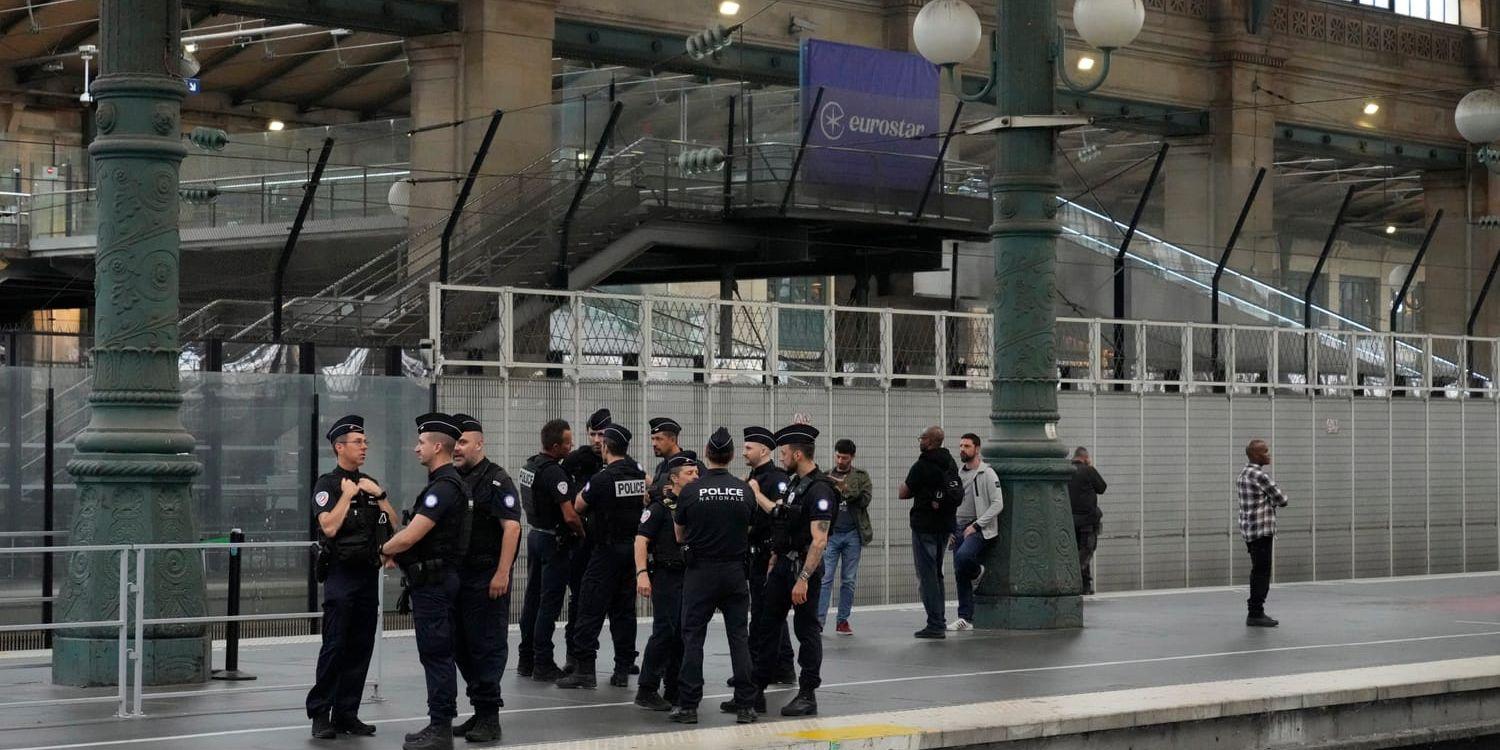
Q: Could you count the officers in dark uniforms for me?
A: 11